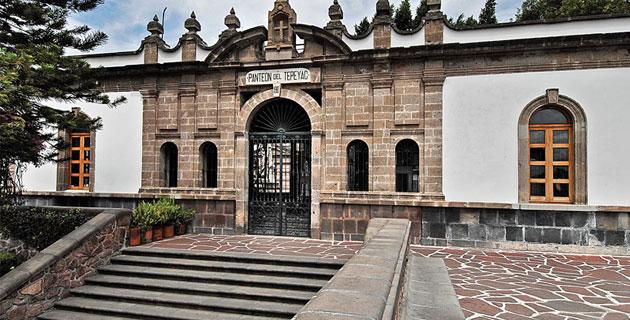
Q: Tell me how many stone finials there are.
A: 6